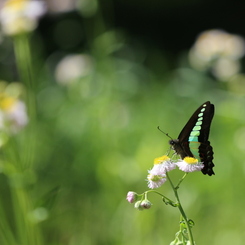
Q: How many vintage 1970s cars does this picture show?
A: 0